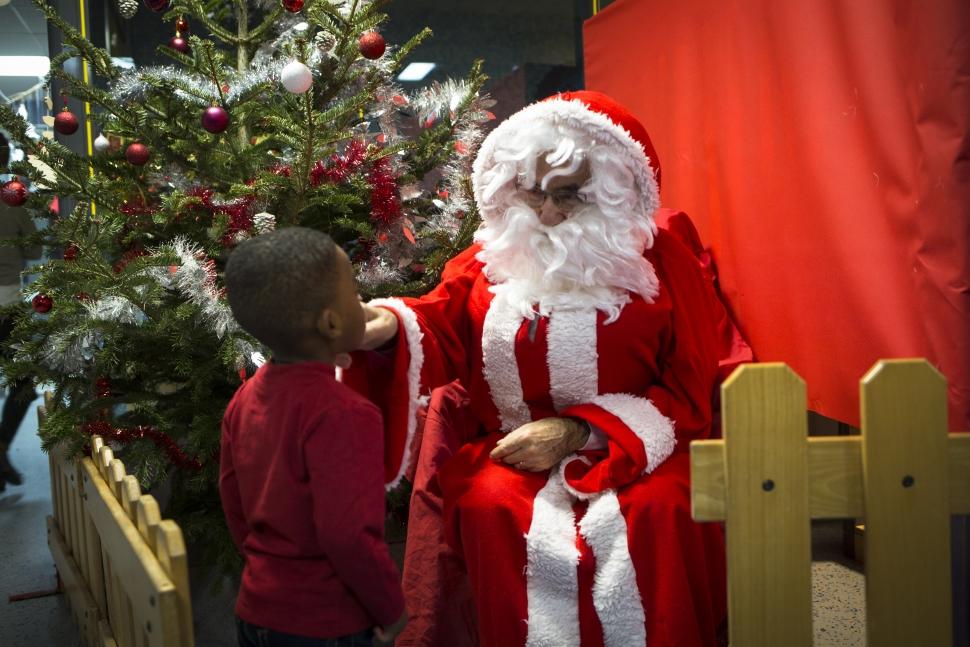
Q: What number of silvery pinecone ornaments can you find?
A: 3